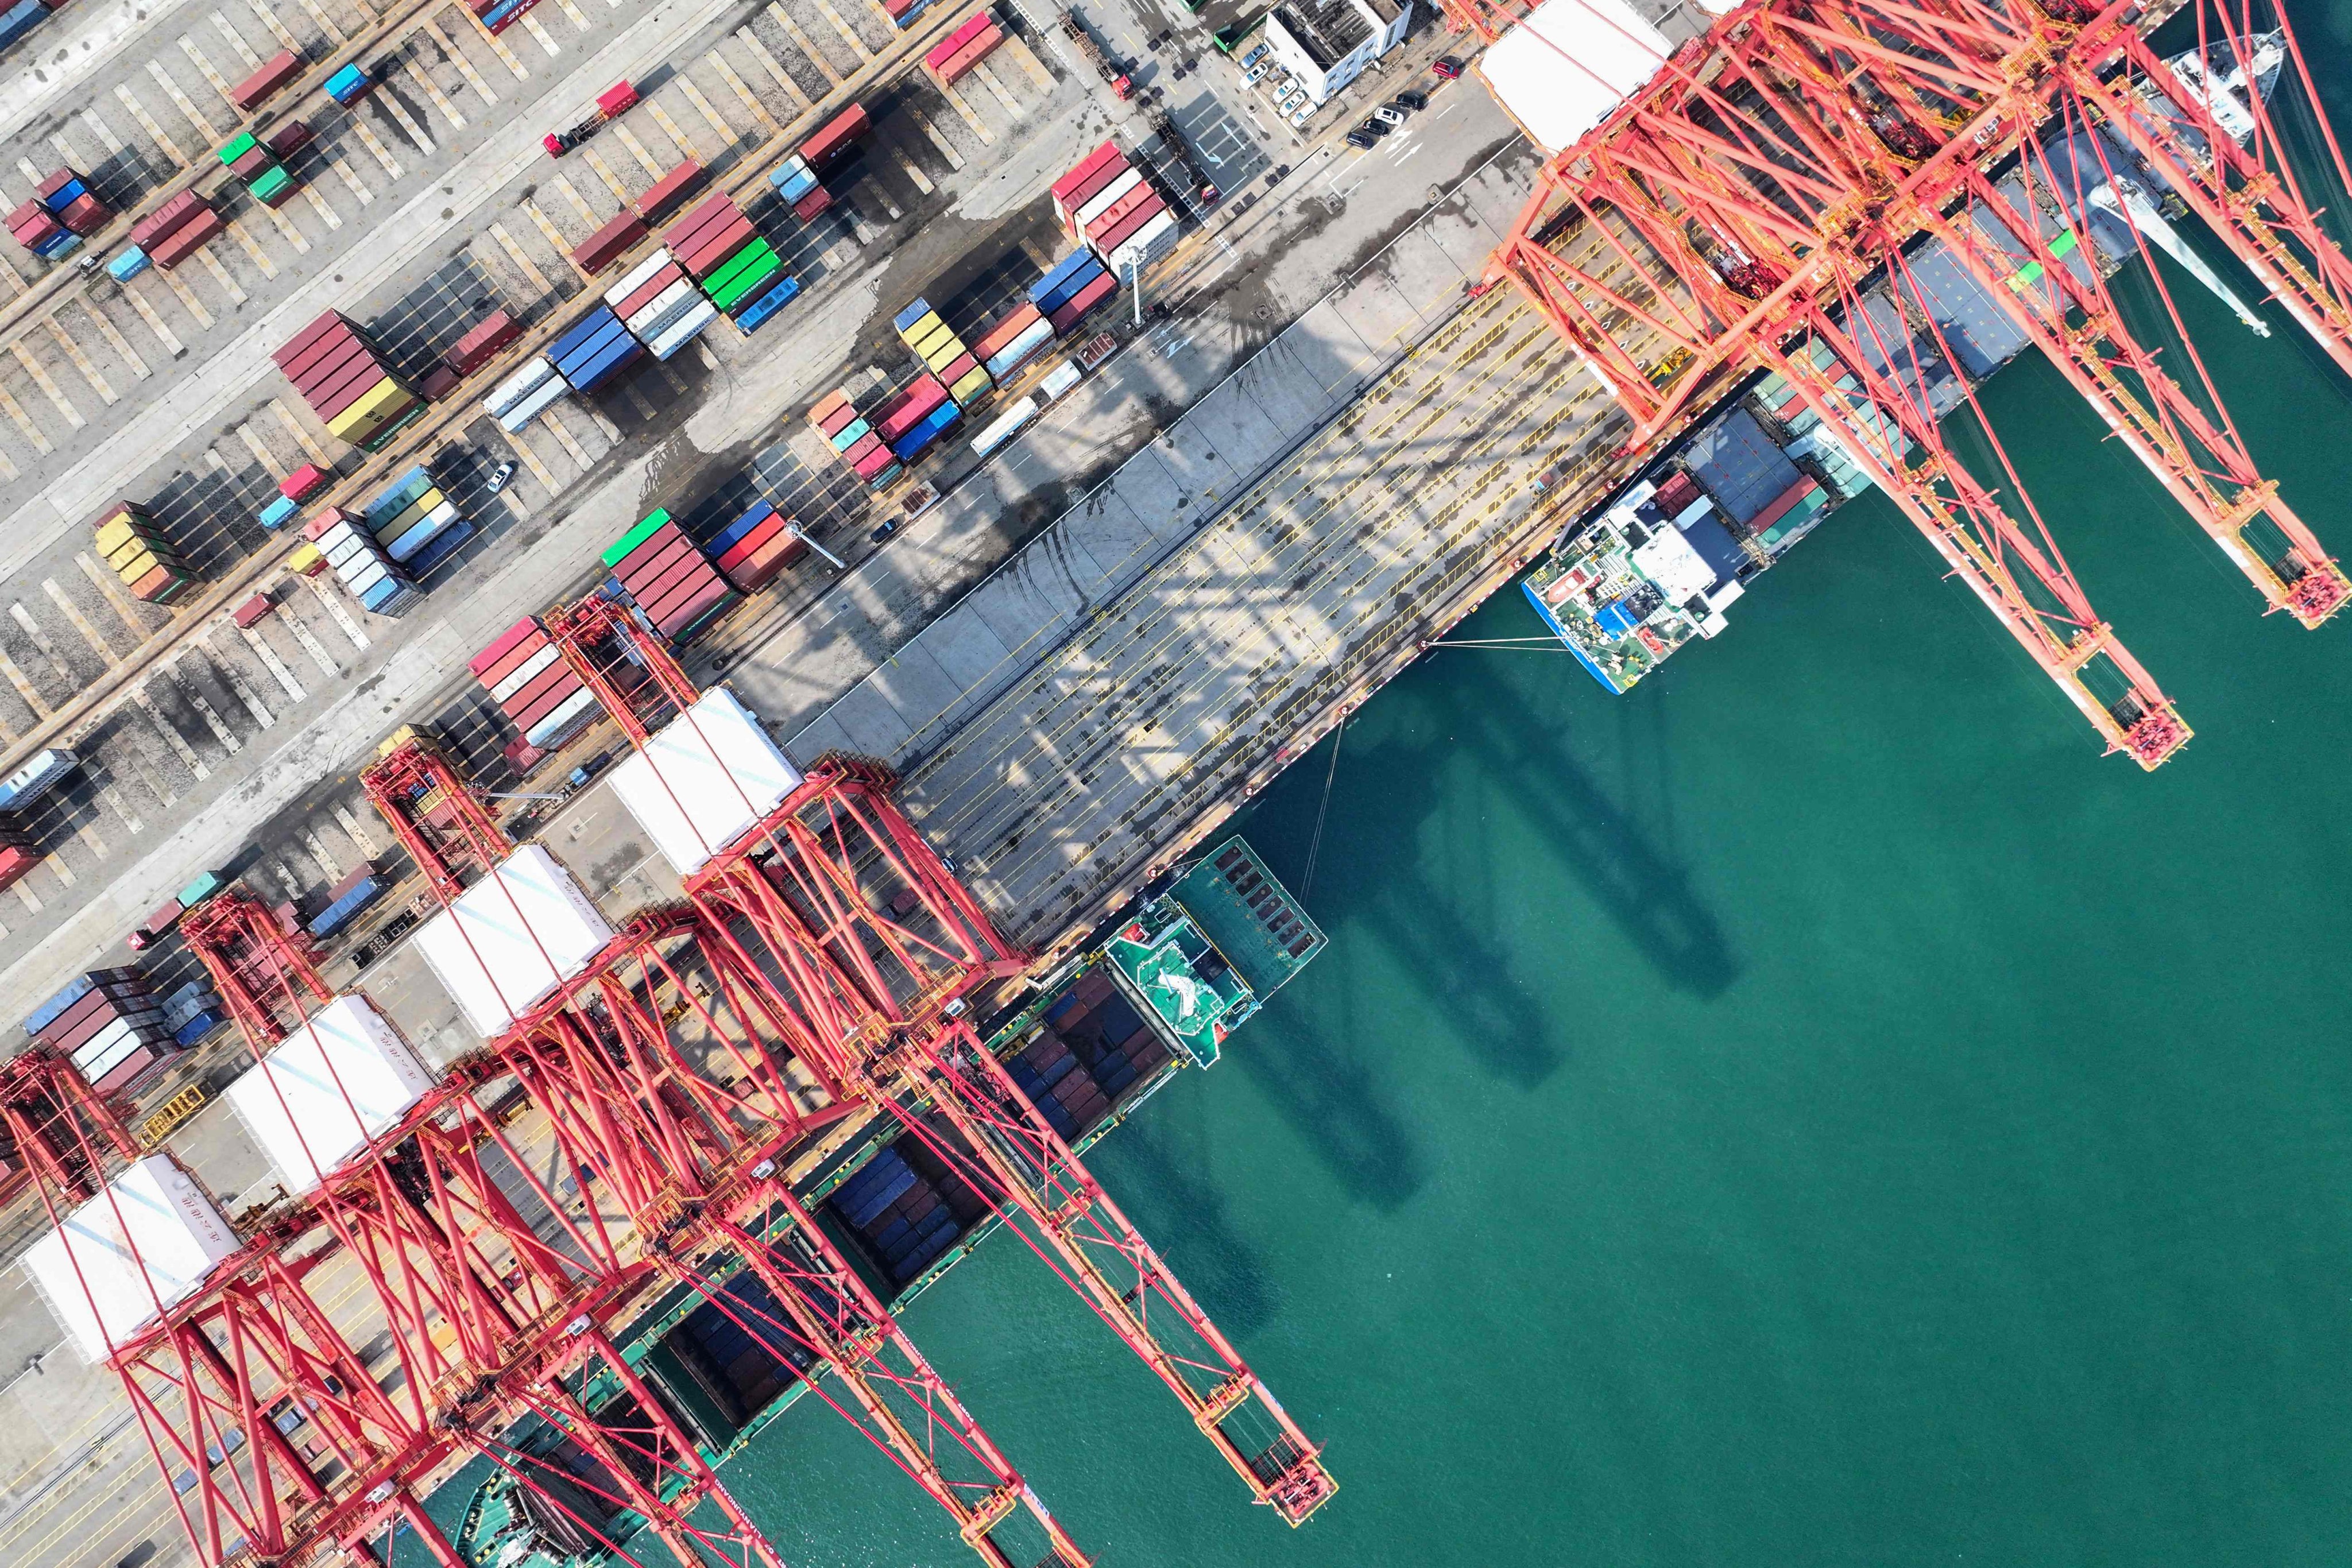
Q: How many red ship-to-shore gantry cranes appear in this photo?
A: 7